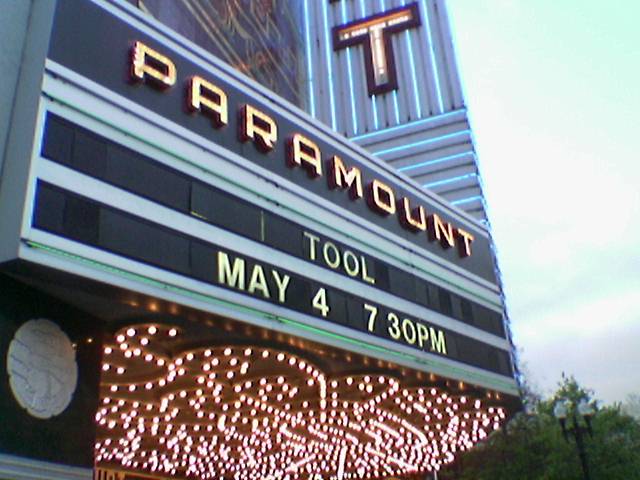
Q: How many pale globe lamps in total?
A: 2